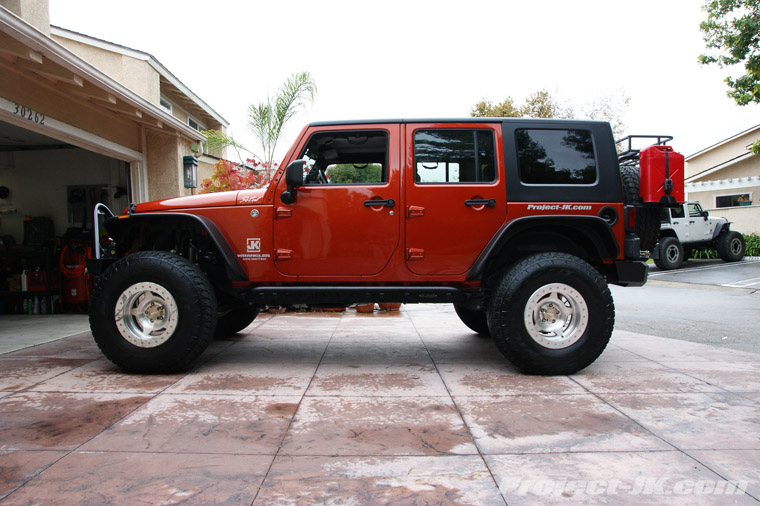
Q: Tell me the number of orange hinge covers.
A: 4